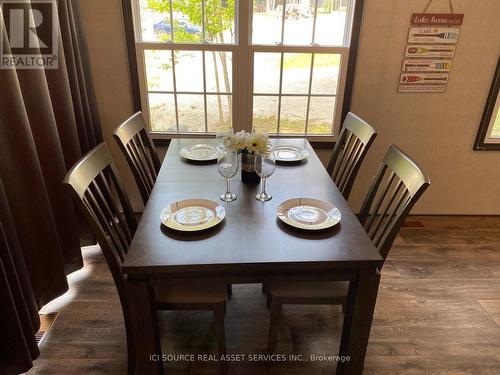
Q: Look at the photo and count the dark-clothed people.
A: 0